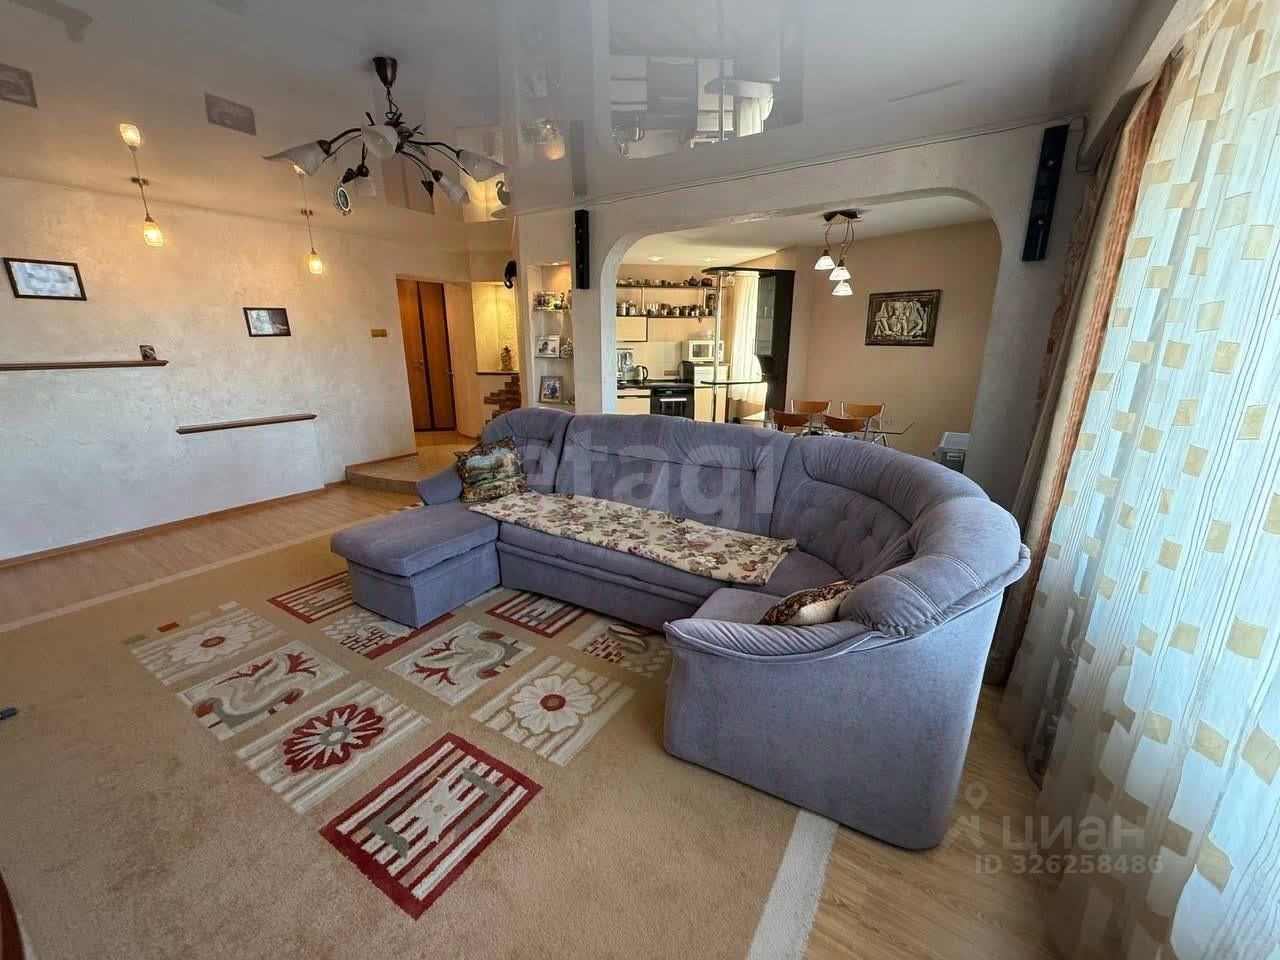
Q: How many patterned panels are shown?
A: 10